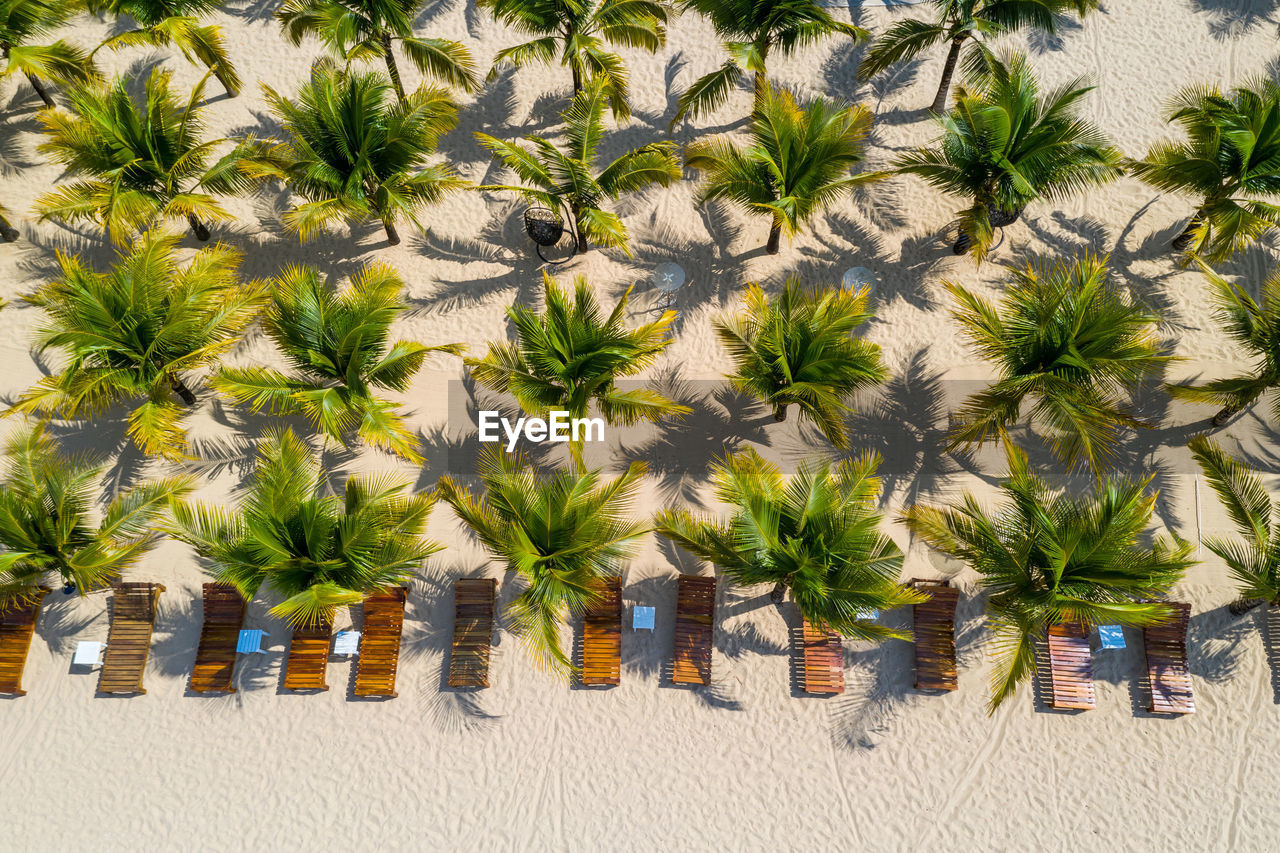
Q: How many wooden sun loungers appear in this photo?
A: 12